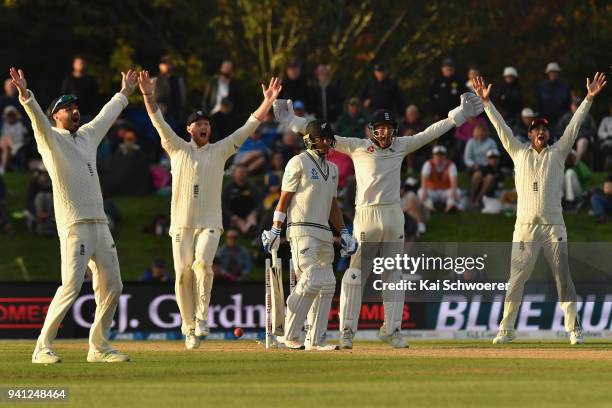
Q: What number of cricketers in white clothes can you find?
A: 5